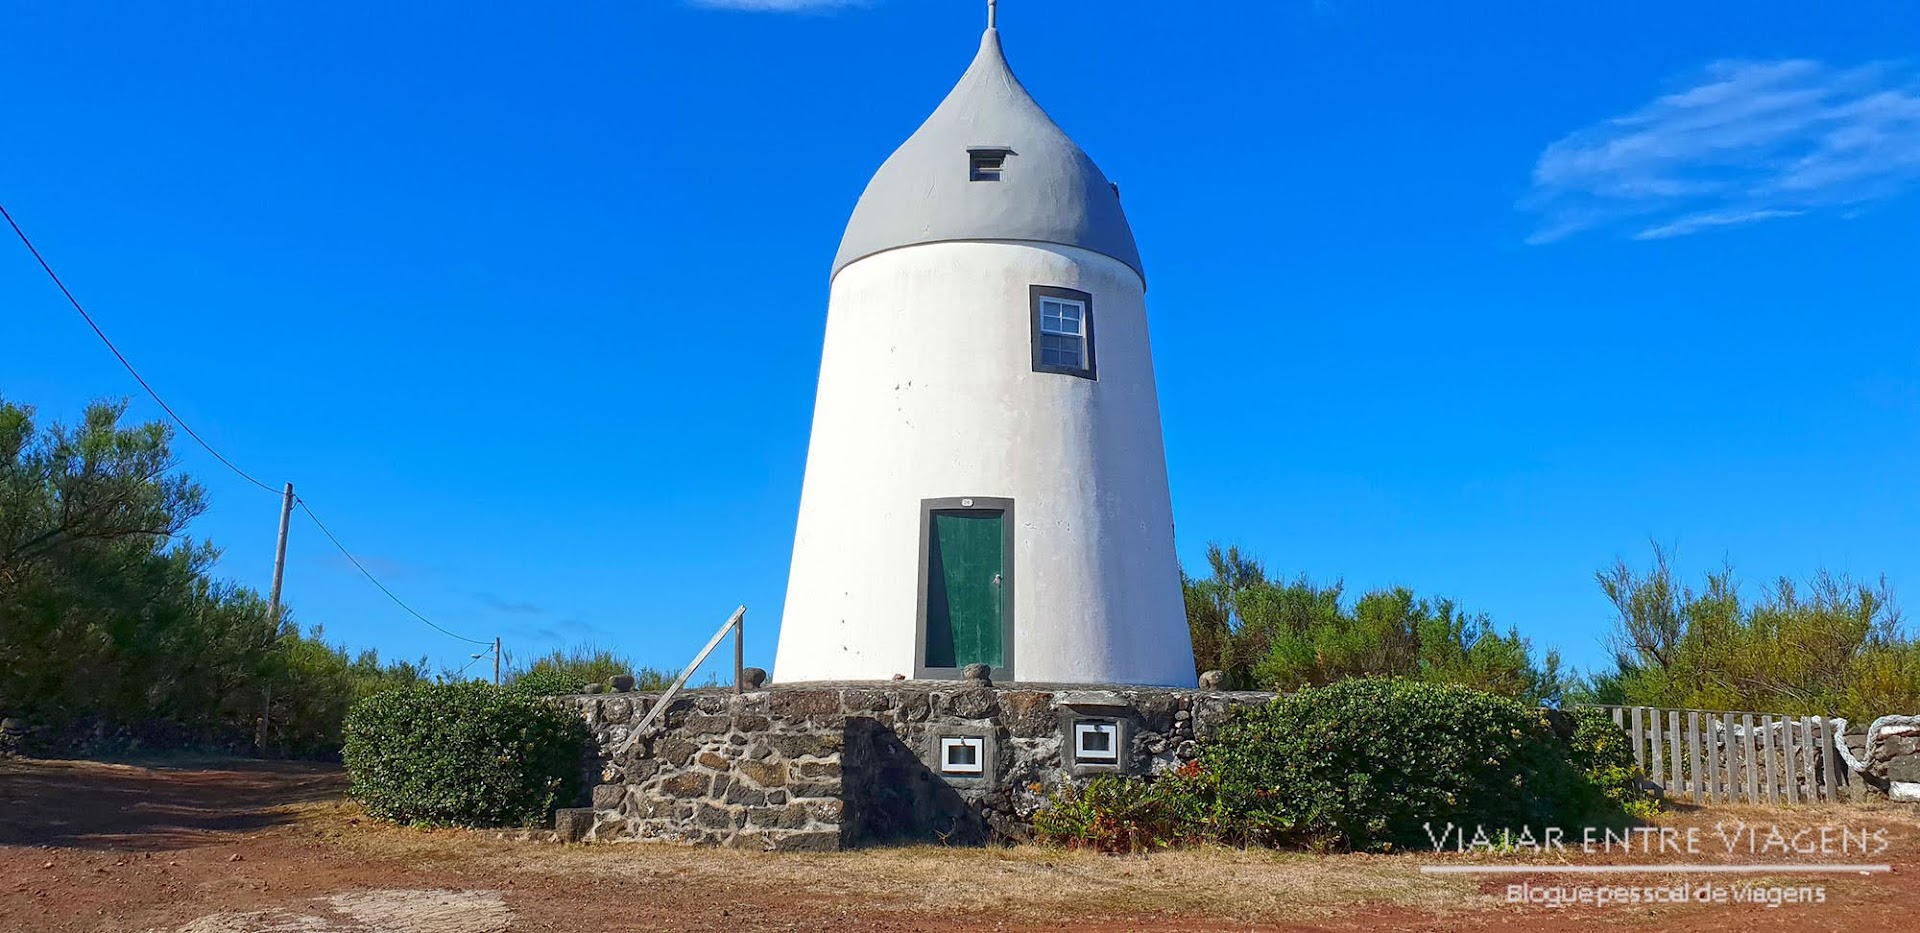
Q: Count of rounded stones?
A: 5